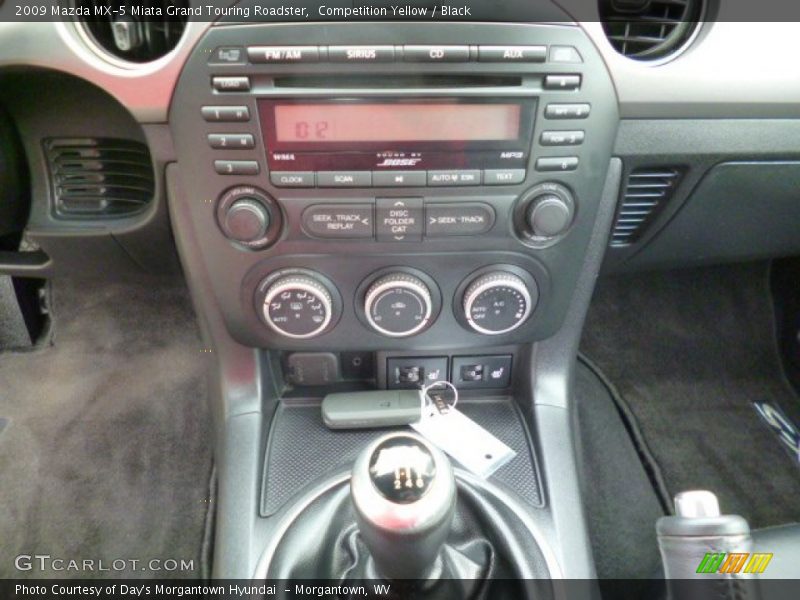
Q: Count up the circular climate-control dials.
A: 3